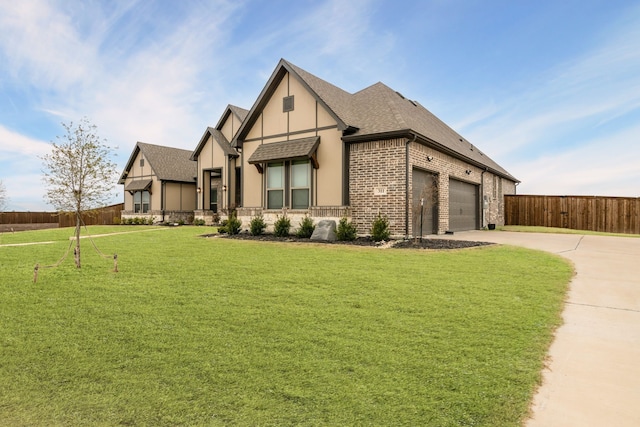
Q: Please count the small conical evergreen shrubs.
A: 6